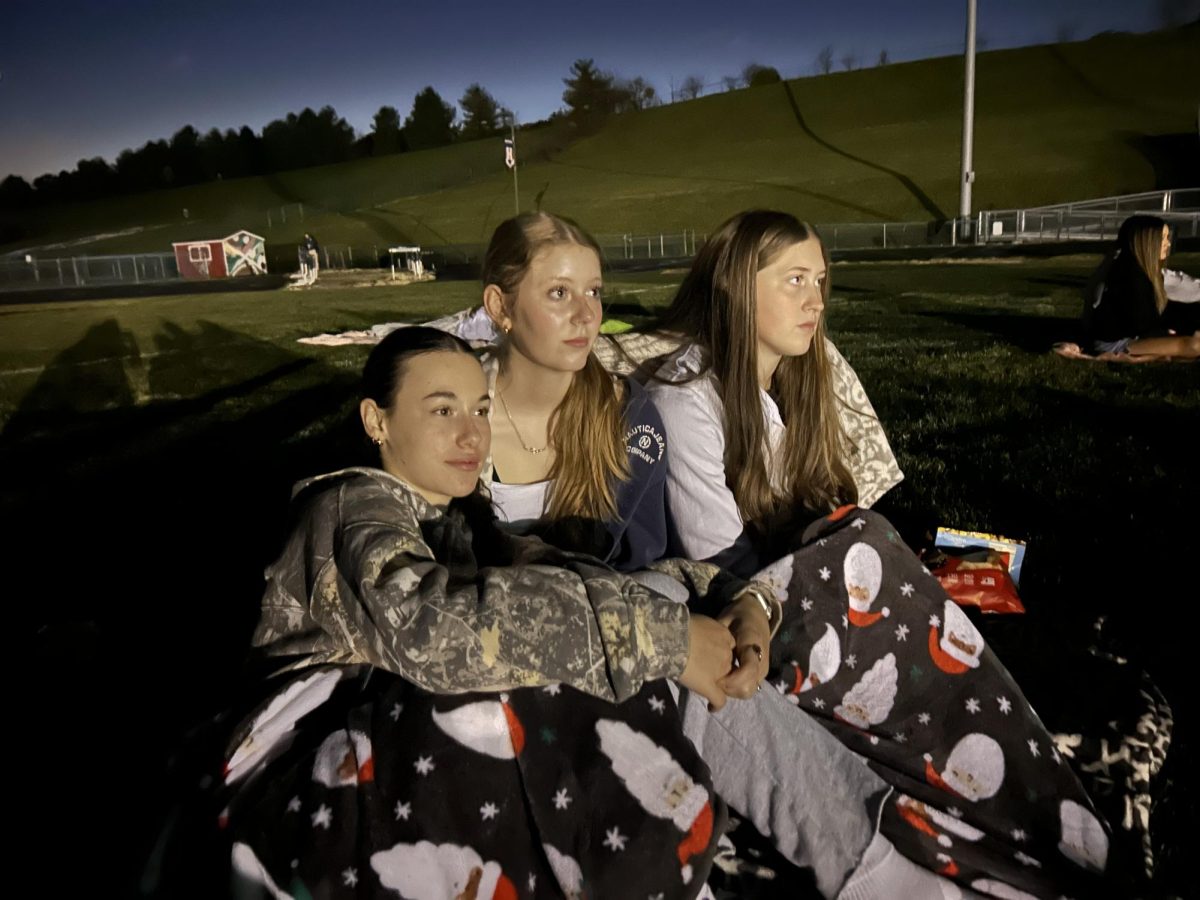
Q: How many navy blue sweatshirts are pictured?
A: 1